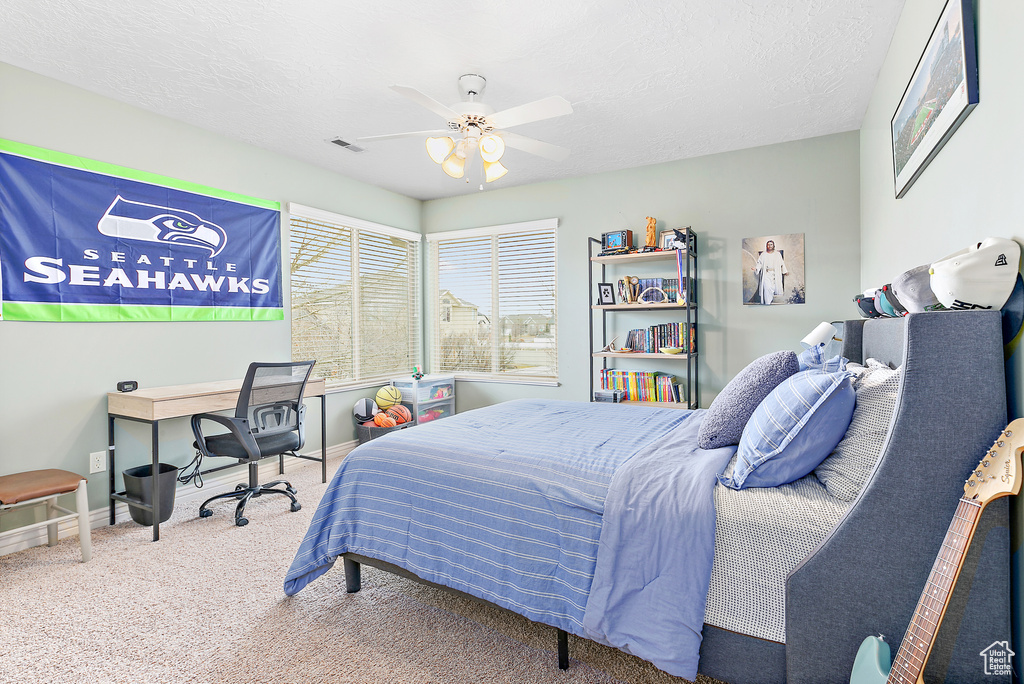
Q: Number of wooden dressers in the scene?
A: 0